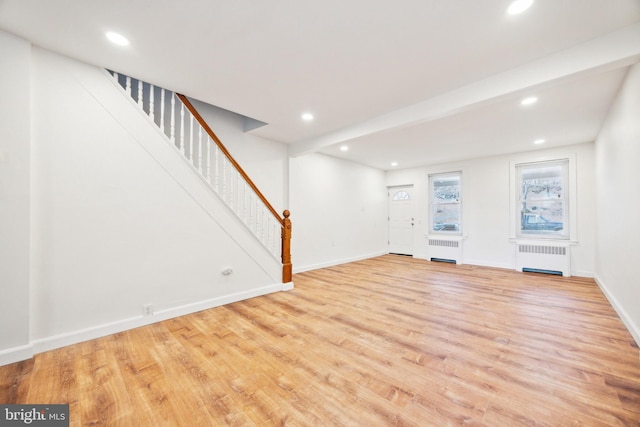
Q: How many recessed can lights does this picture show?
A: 7